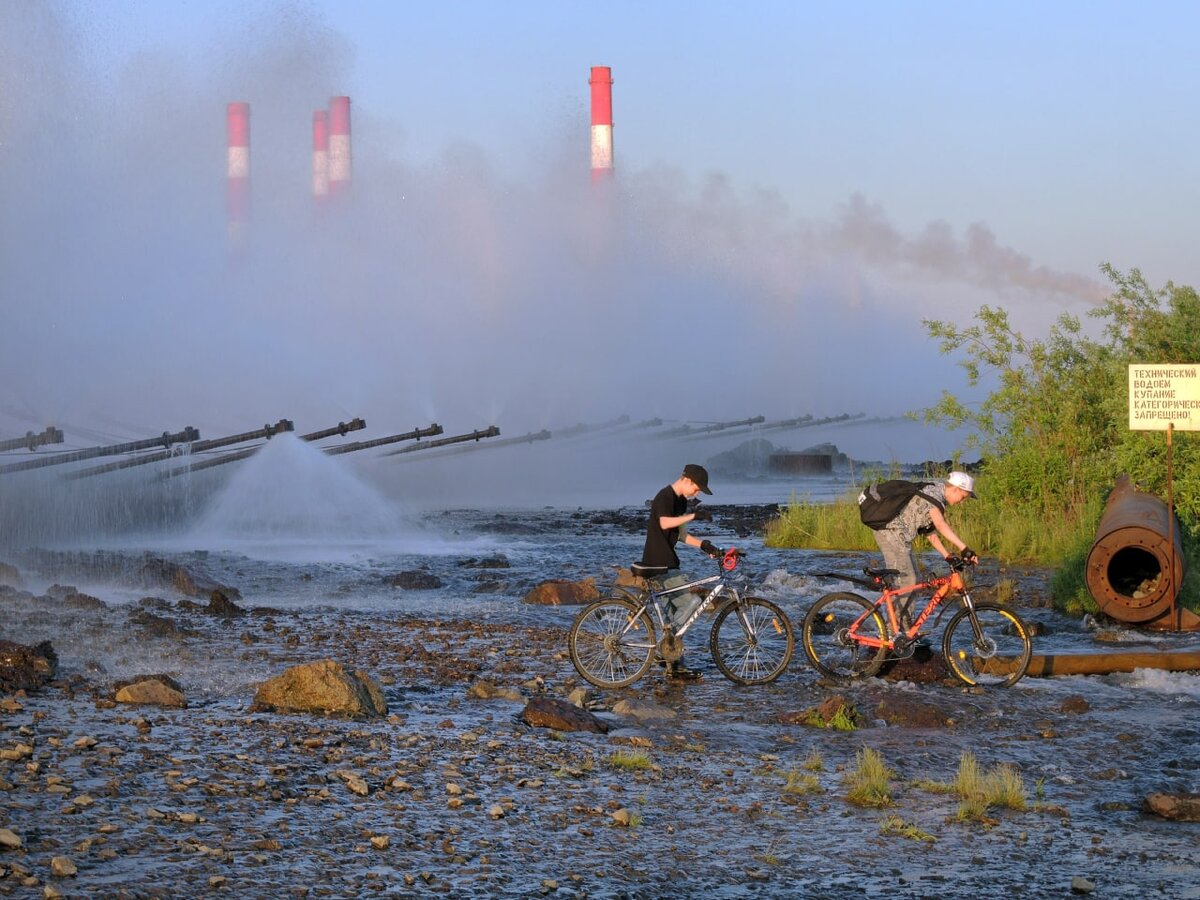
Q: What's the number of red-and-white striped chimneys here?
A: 4